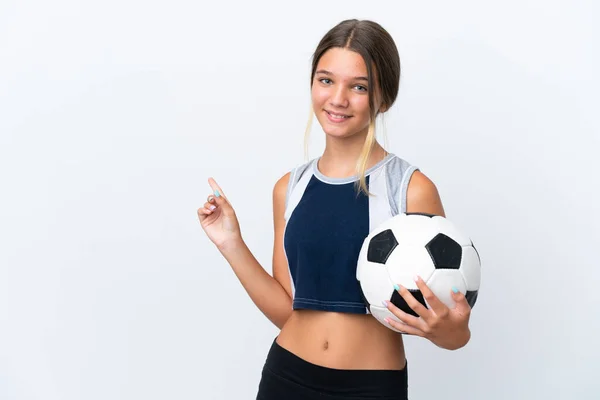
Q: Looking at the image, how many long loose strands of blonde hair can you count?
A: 2